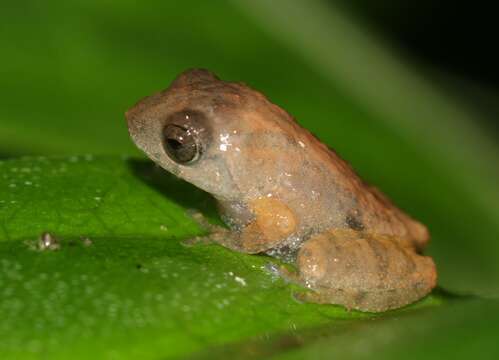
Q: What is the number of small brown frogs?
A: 1